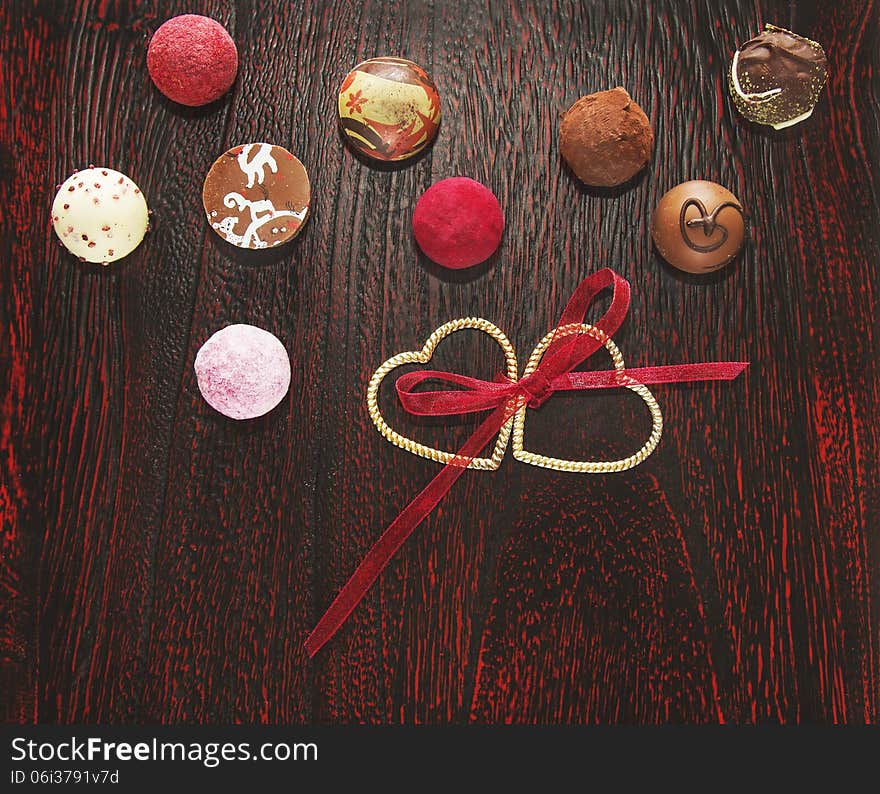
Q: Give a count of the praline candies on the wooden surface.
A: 9